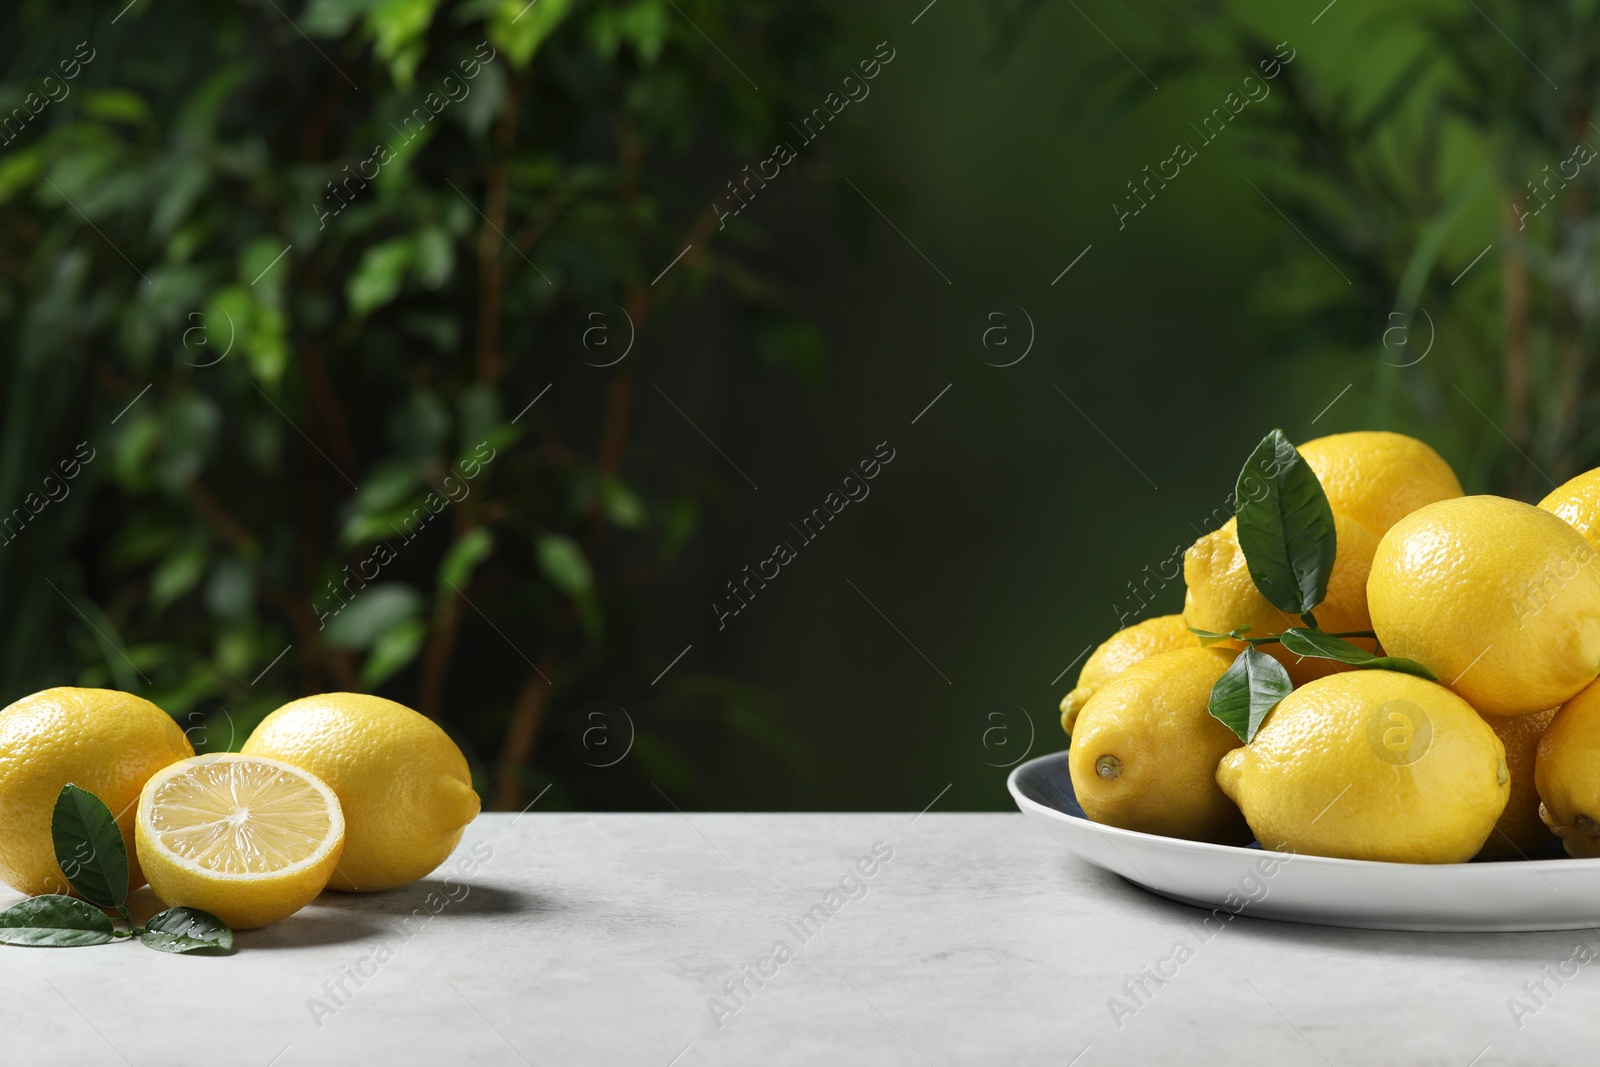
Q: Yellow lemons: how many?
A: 12